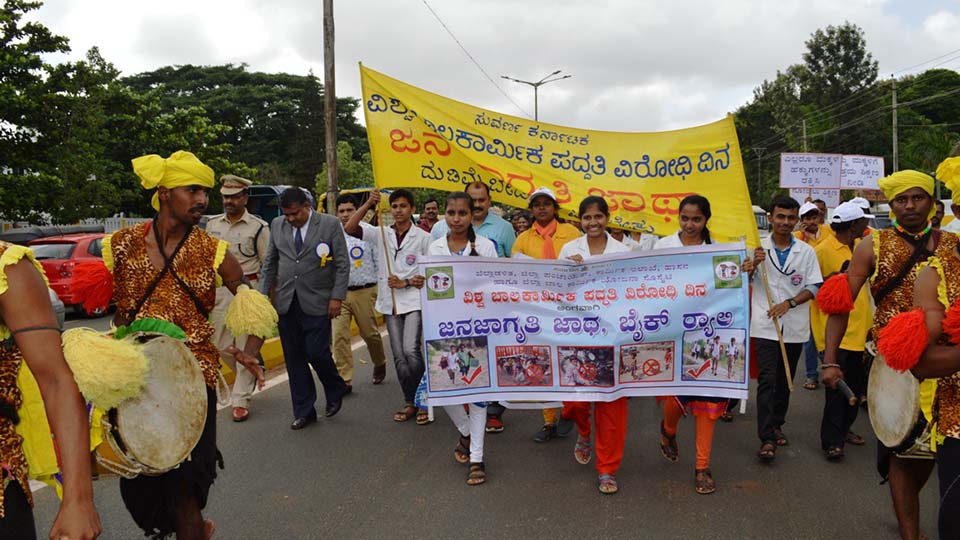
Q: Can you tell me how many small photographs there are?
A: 5